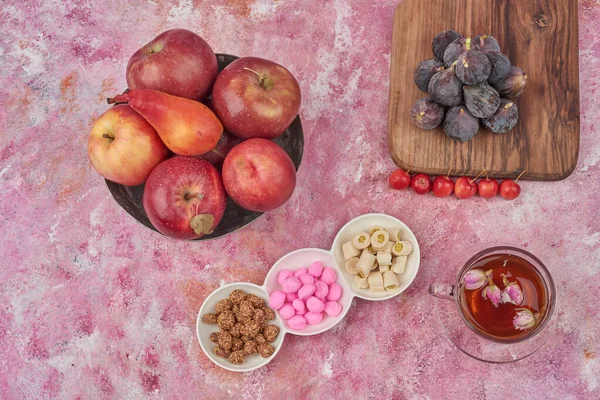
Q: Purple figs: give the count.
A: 12